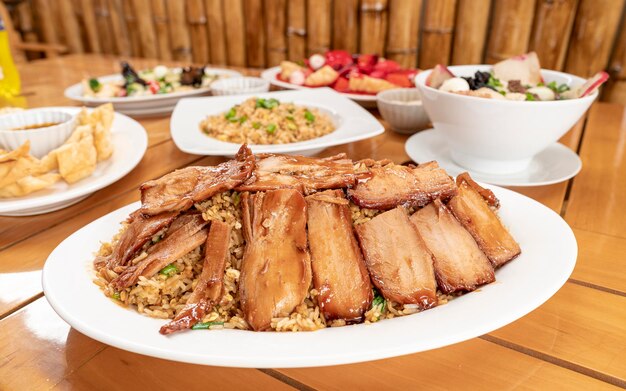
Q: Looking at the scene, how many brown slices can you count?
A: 11